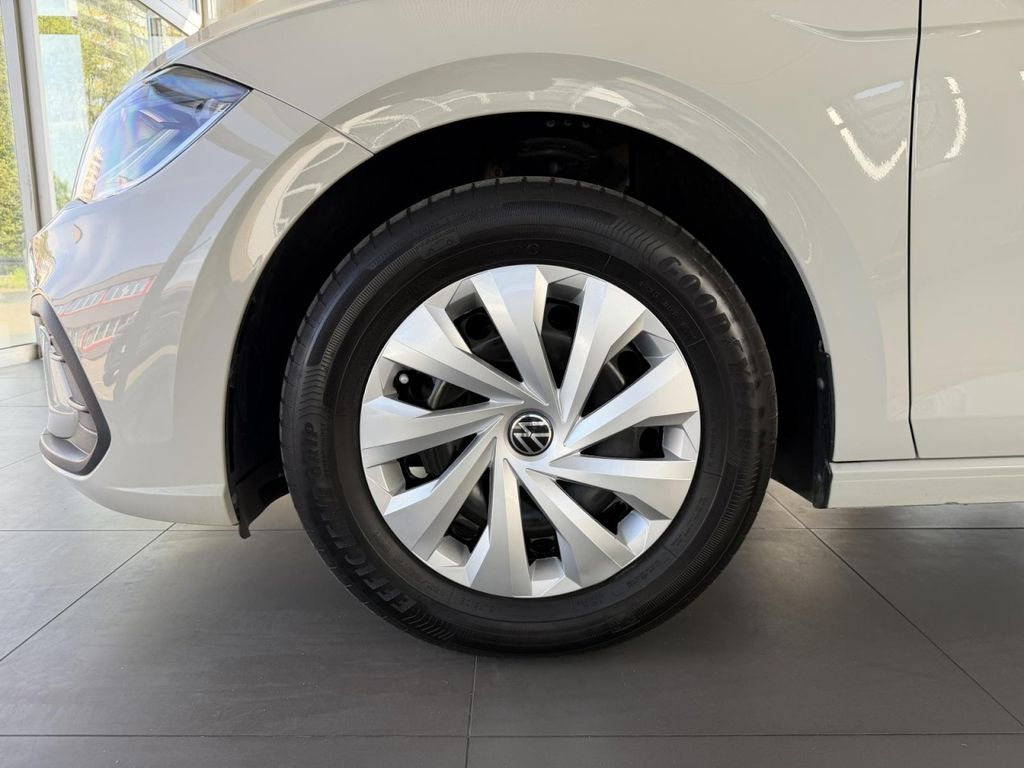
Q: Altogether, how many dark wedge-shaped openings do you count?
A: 9